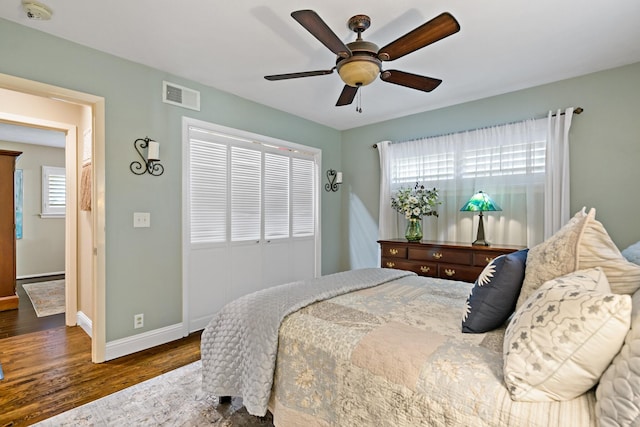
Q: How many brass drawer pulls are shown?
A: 6